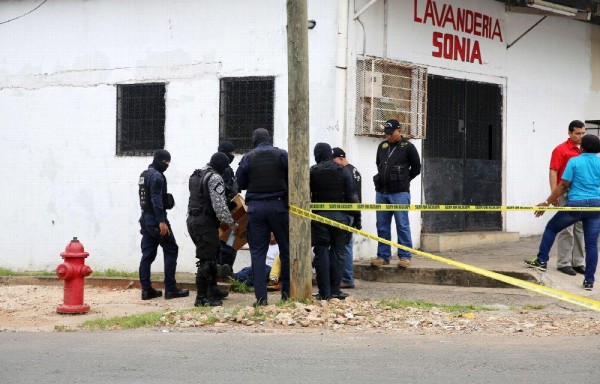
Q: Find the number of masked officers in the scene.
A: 5